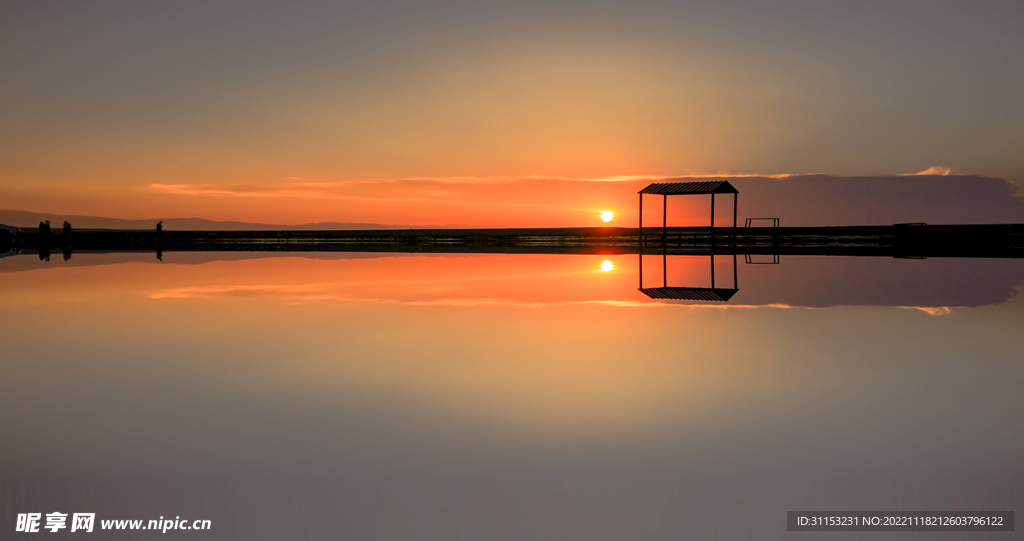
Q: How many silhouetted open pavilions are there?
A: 1